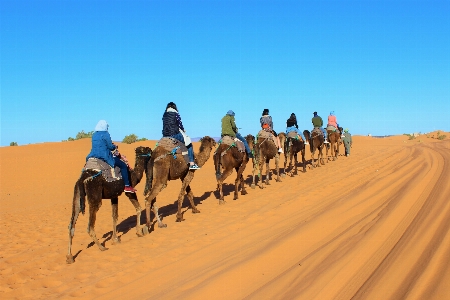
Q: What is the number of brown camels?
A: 7